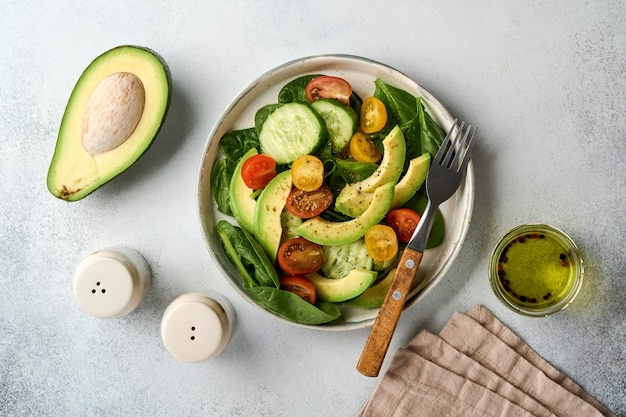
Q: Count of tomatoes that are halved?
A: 10